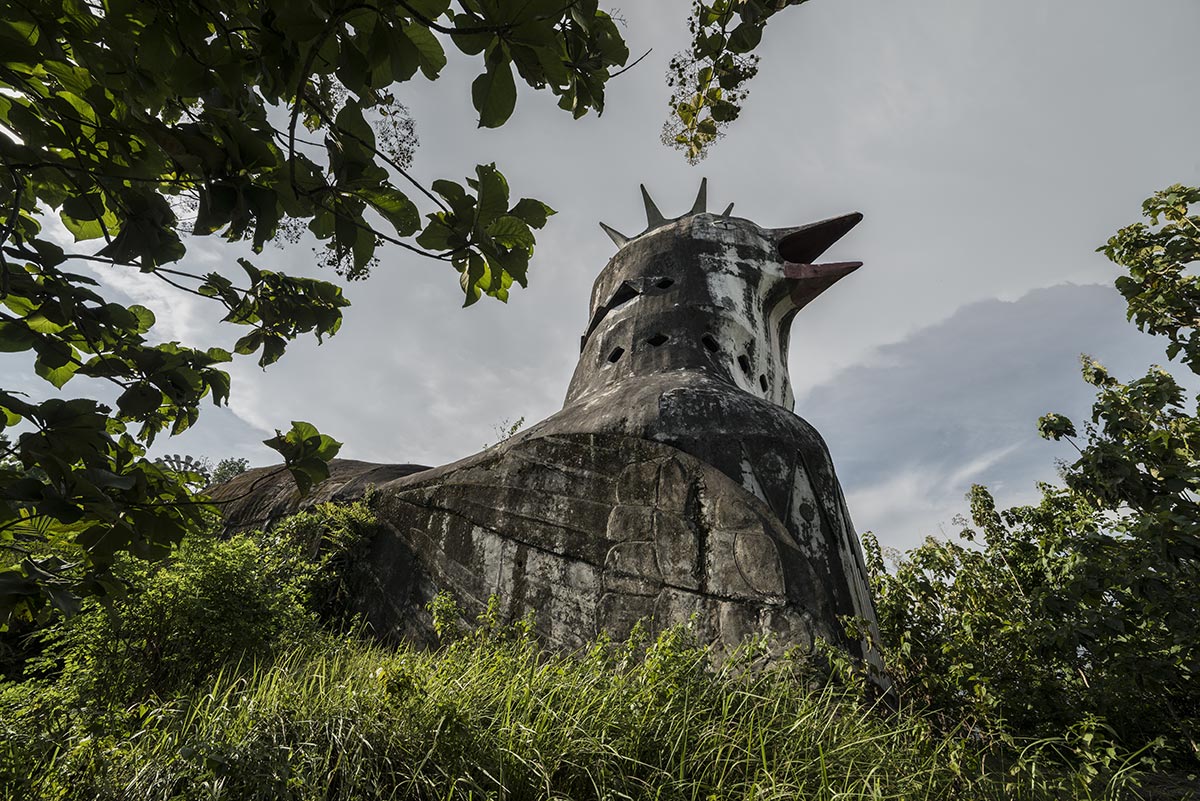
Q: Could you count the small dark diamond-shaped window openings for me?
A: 6